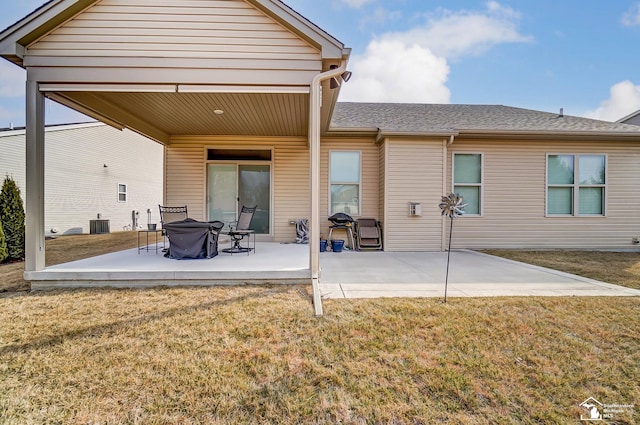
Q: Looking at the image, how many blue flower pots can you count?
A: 2